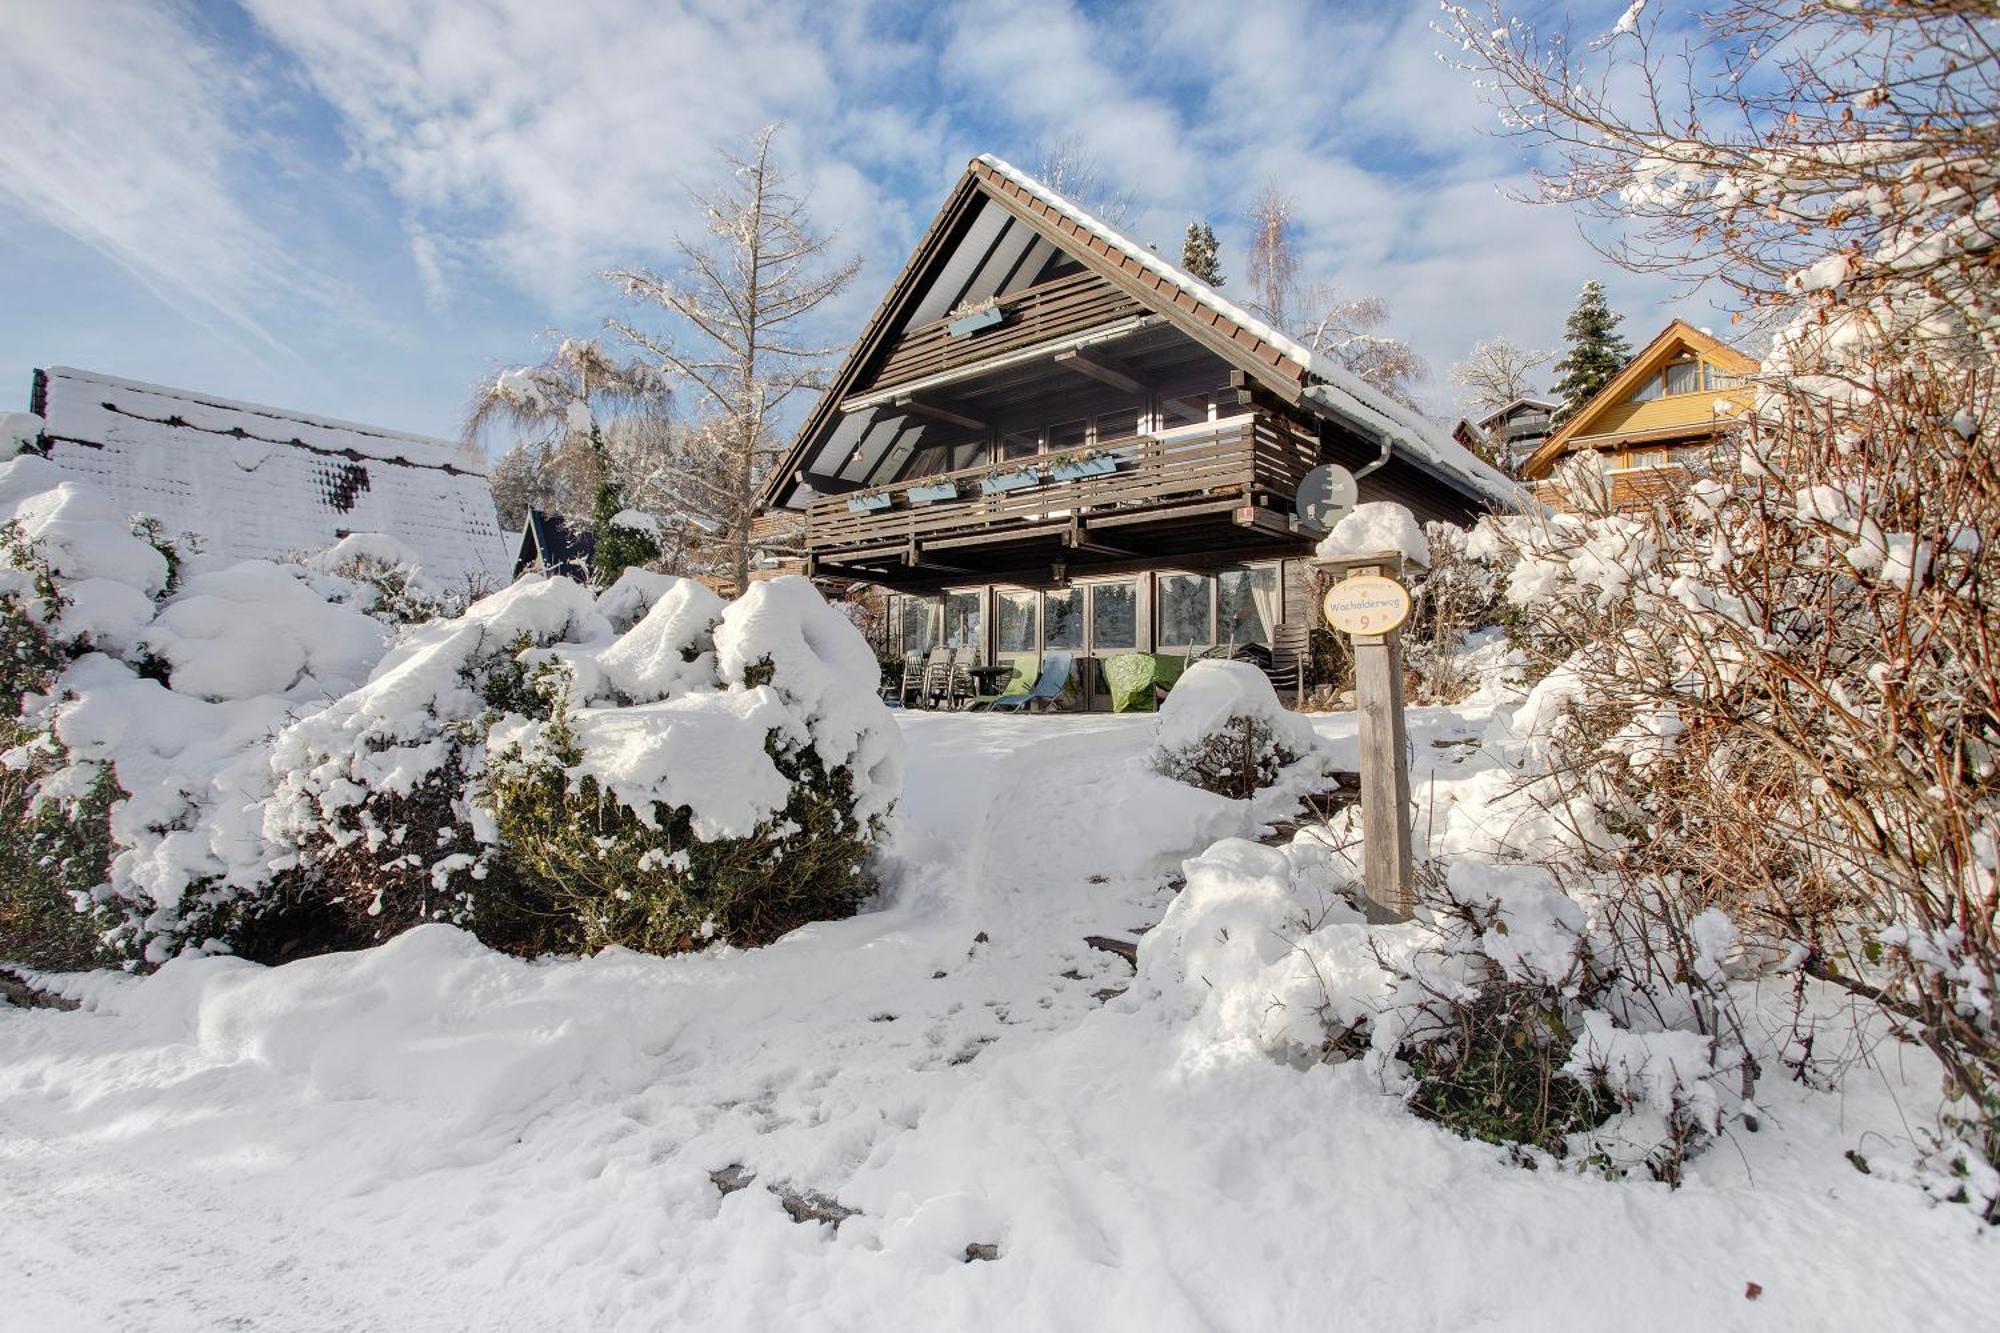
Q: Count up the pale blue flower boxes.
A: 5